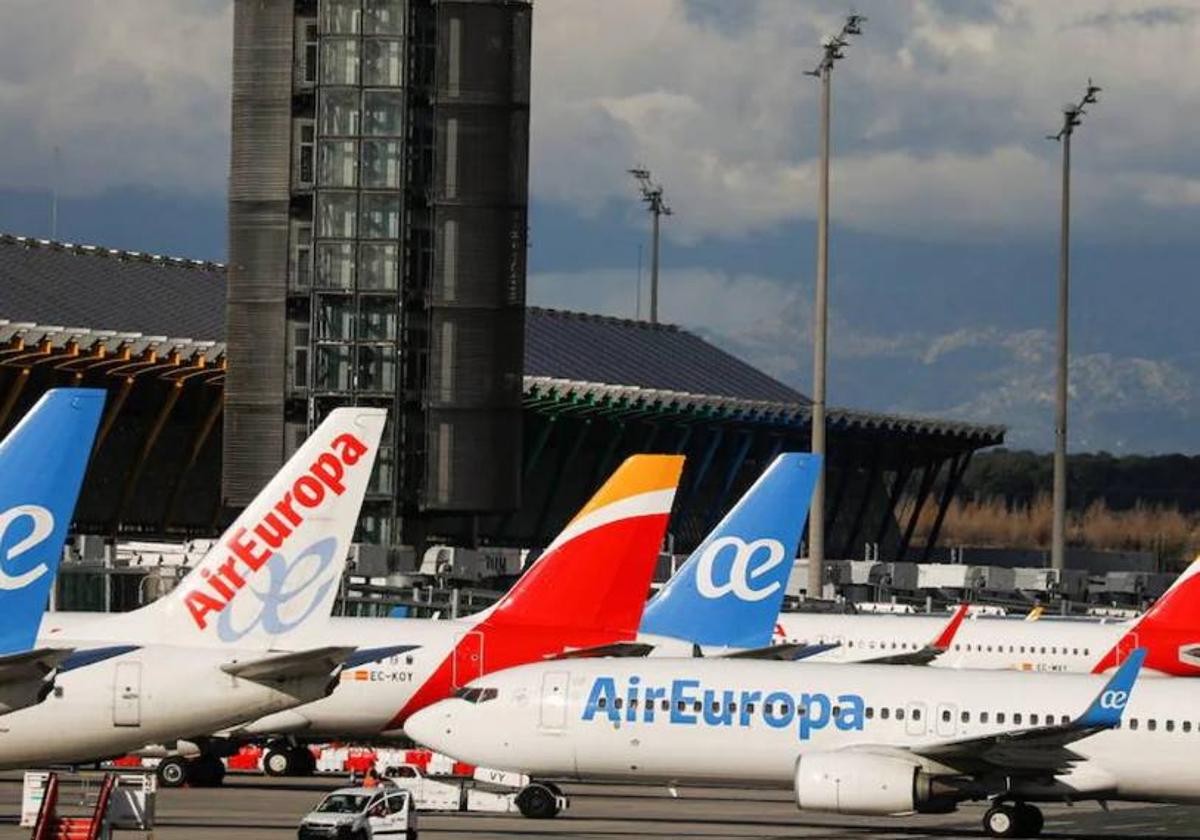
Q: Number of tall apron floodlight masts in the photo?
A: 3